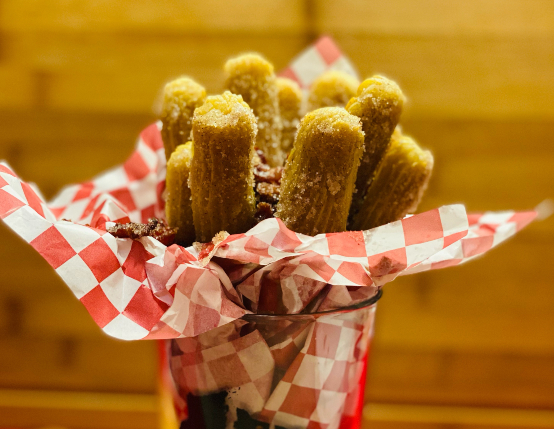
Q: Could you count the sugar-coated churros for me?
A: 9